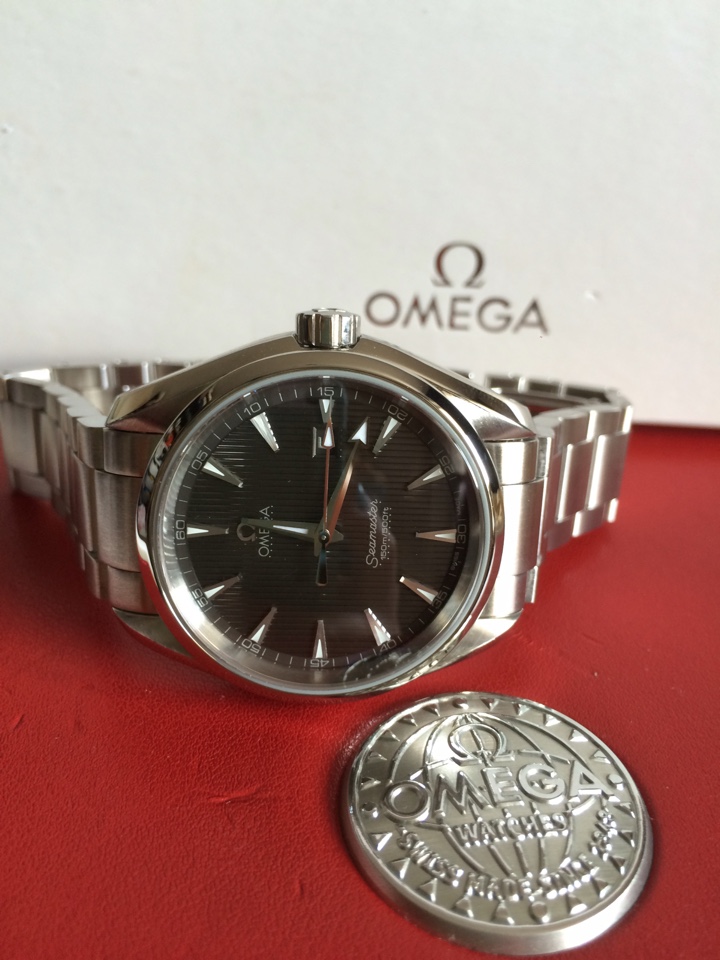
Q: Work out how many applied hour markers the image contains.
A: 12